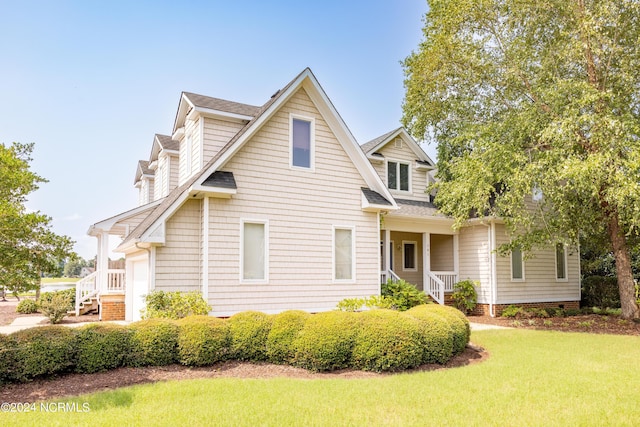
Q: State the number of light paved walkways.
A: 2